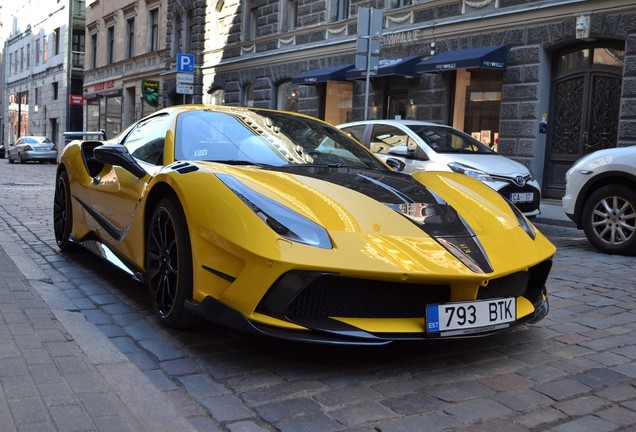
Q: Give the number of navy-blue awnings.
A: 3